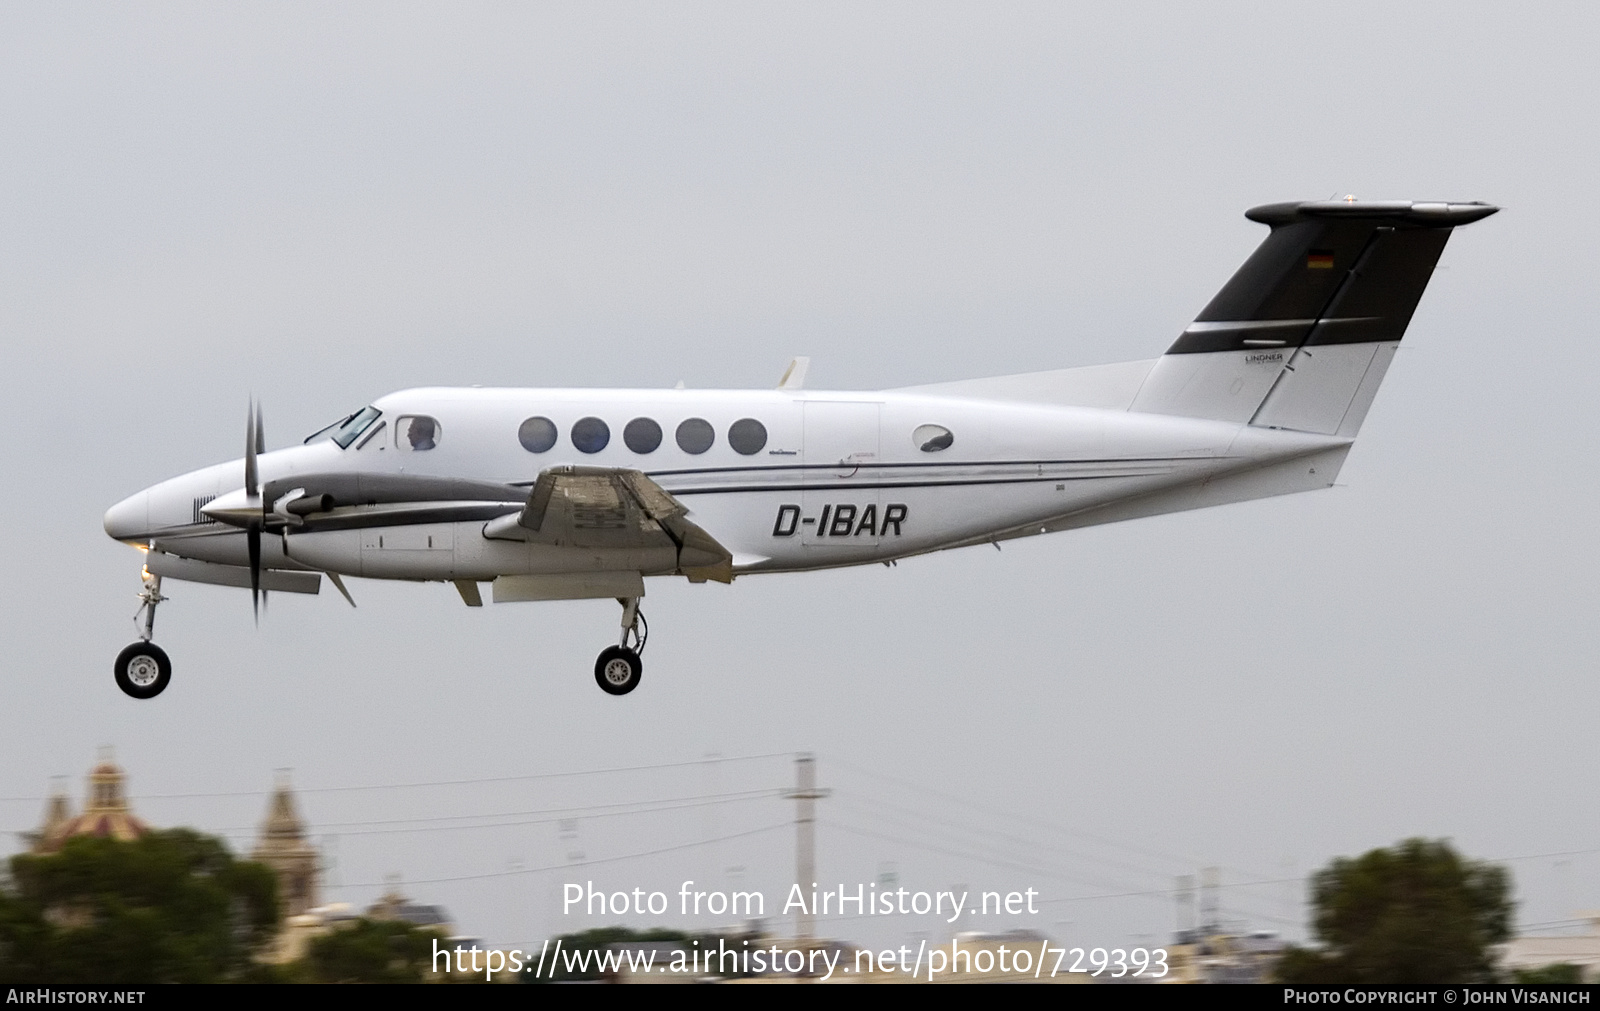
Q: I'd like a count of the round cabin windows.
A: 5